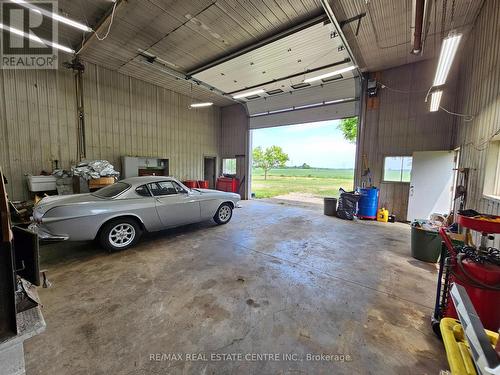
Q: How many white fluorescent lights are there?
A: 7